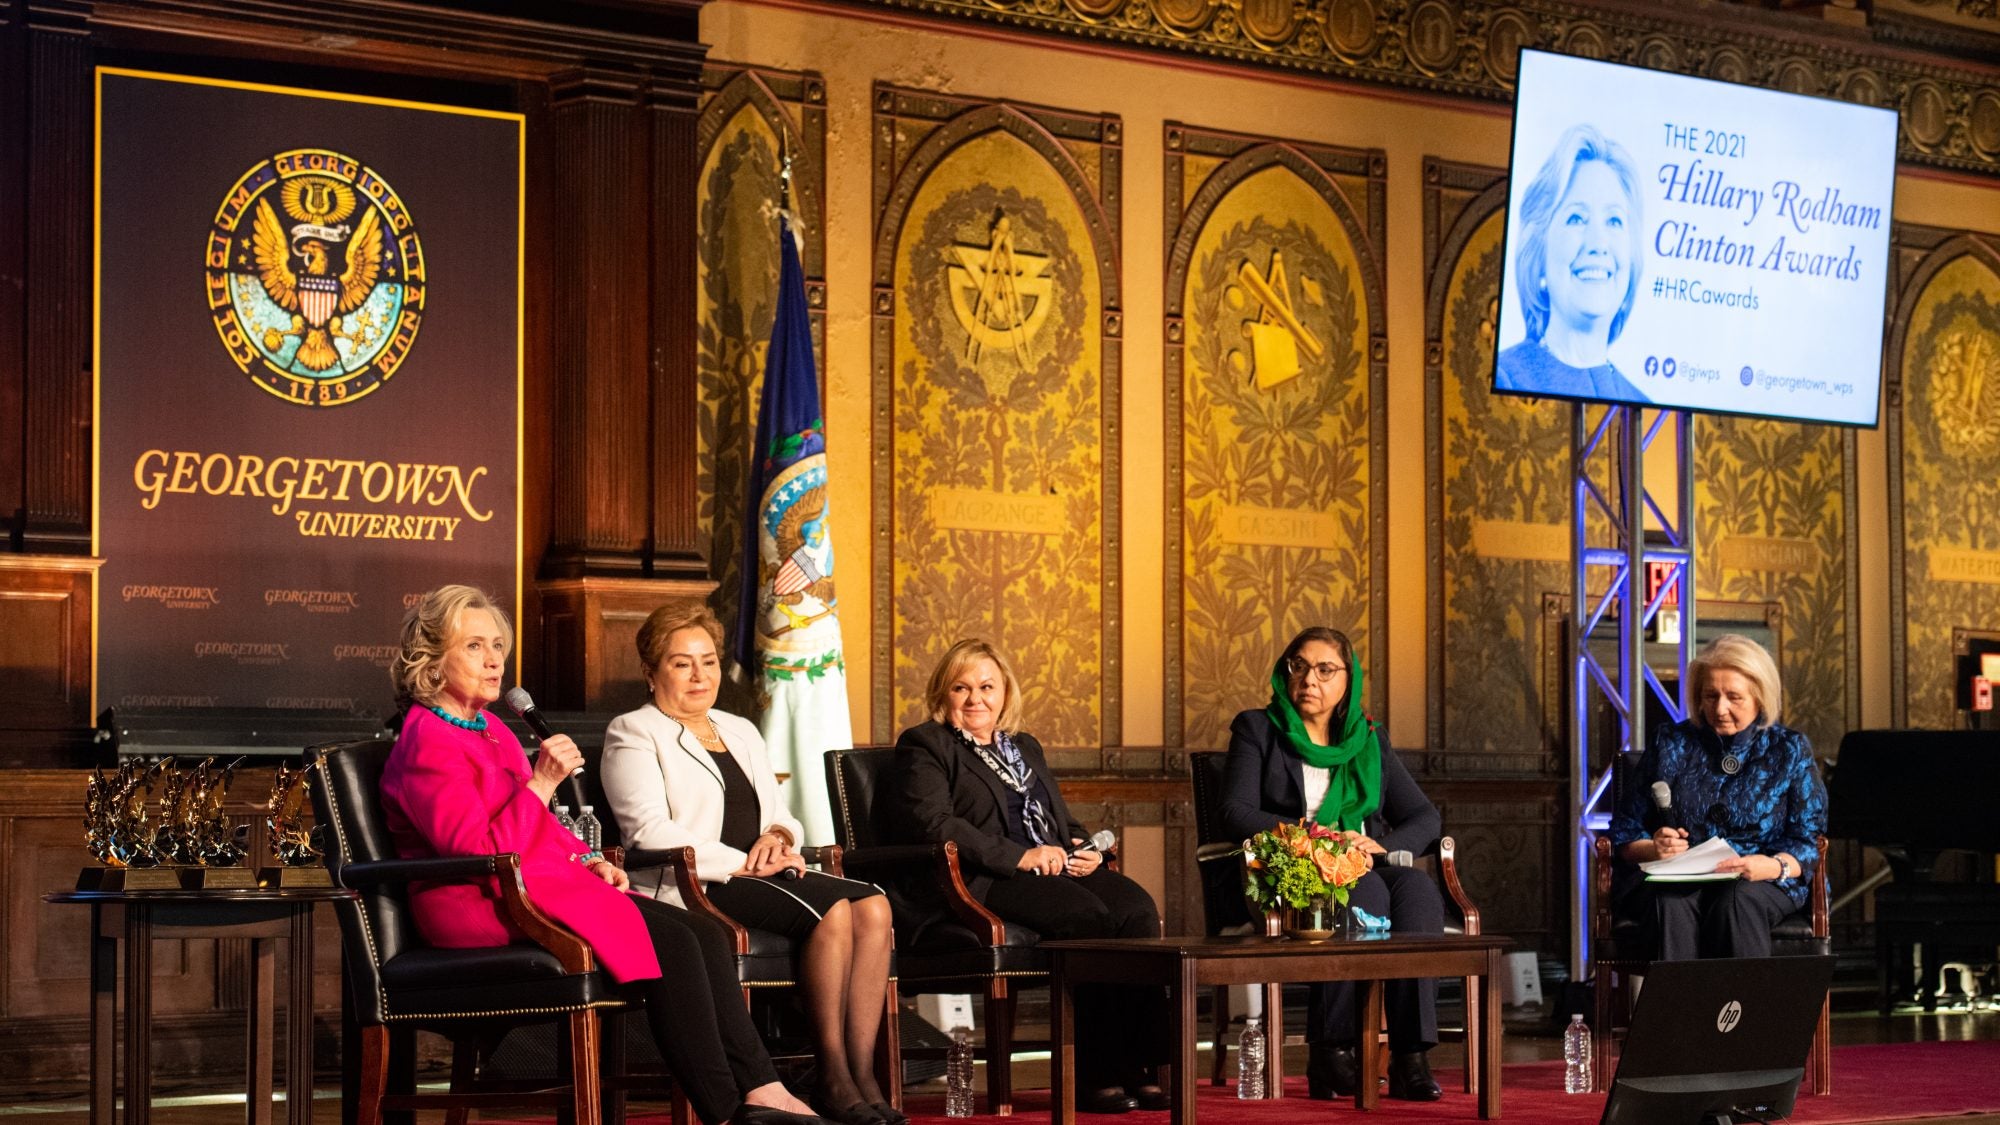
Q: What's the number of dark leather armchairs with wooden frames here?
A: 5